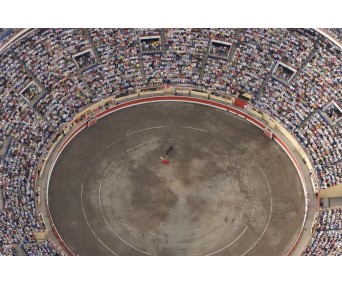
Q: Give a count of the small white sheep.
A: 0